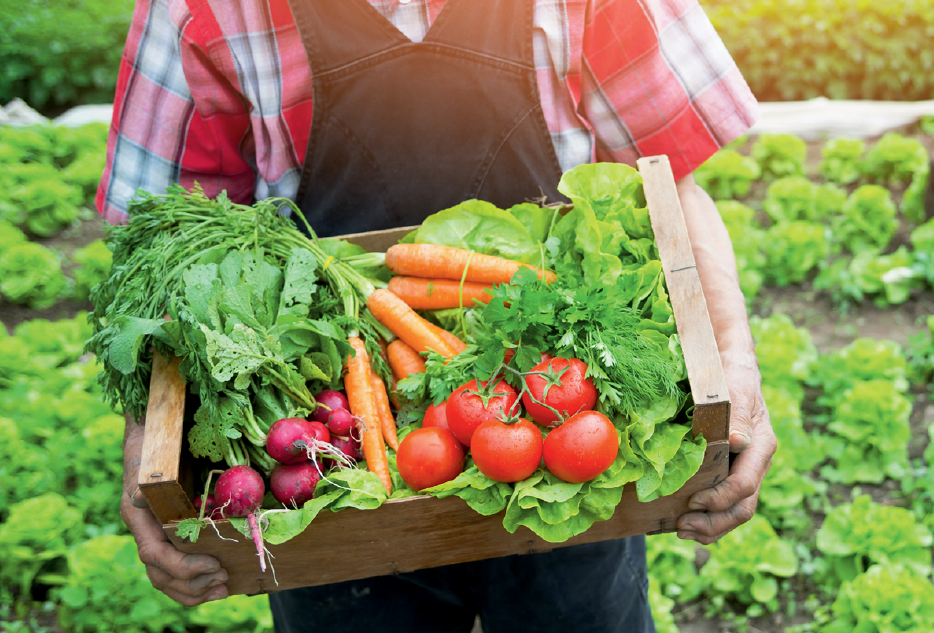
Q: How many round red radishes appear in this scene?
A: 8